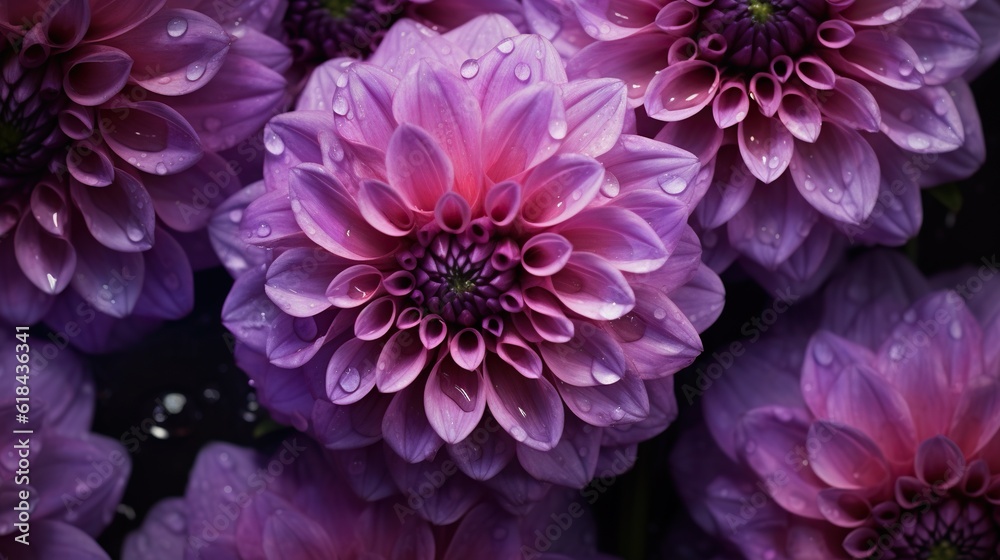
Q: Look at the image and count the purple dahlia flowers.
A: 7